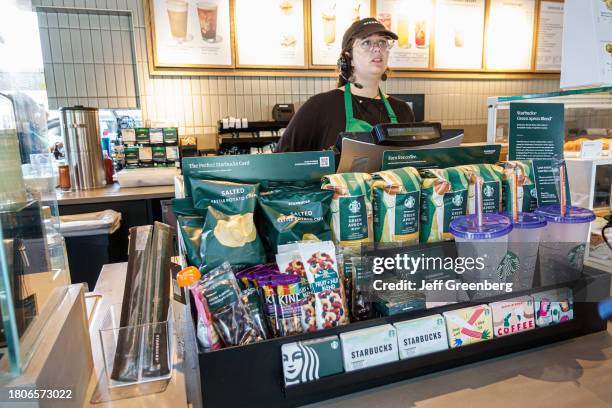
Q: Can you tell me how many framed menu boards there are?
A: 7